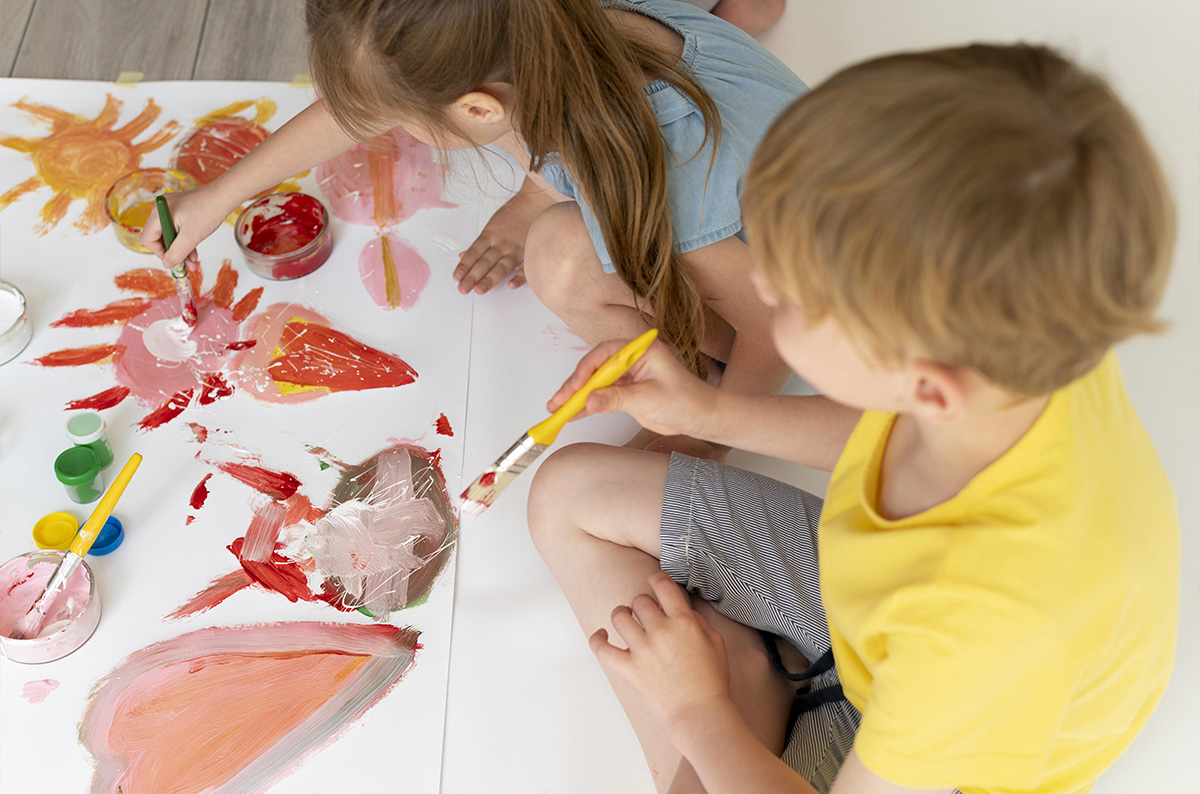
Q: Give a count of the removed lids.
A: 2